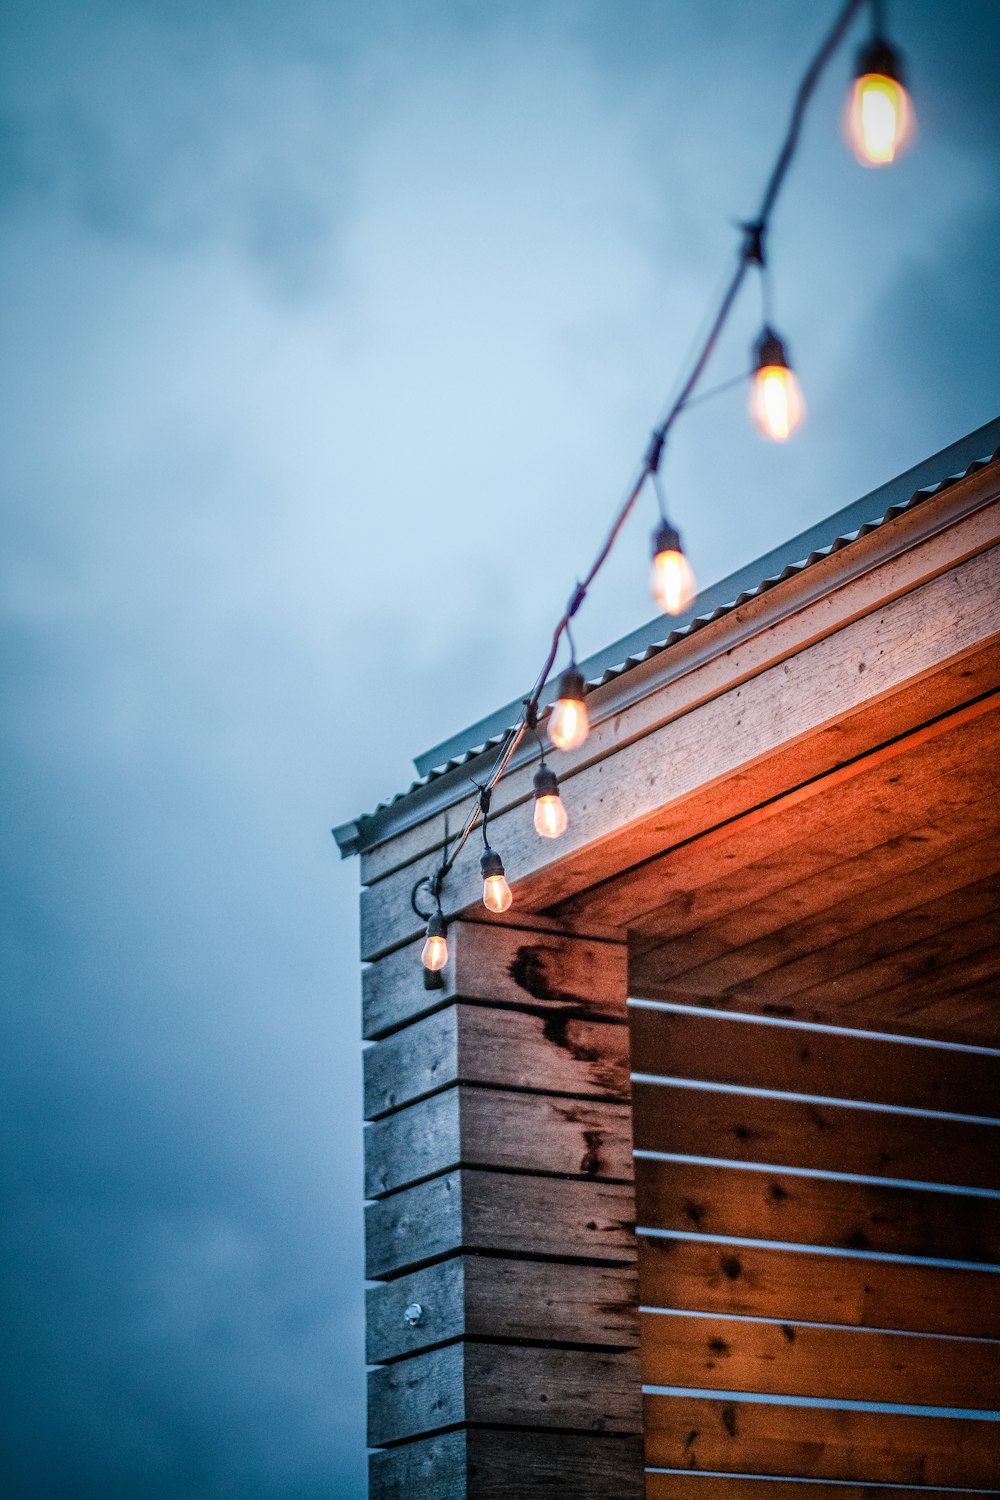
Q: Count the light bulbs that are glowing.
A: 7